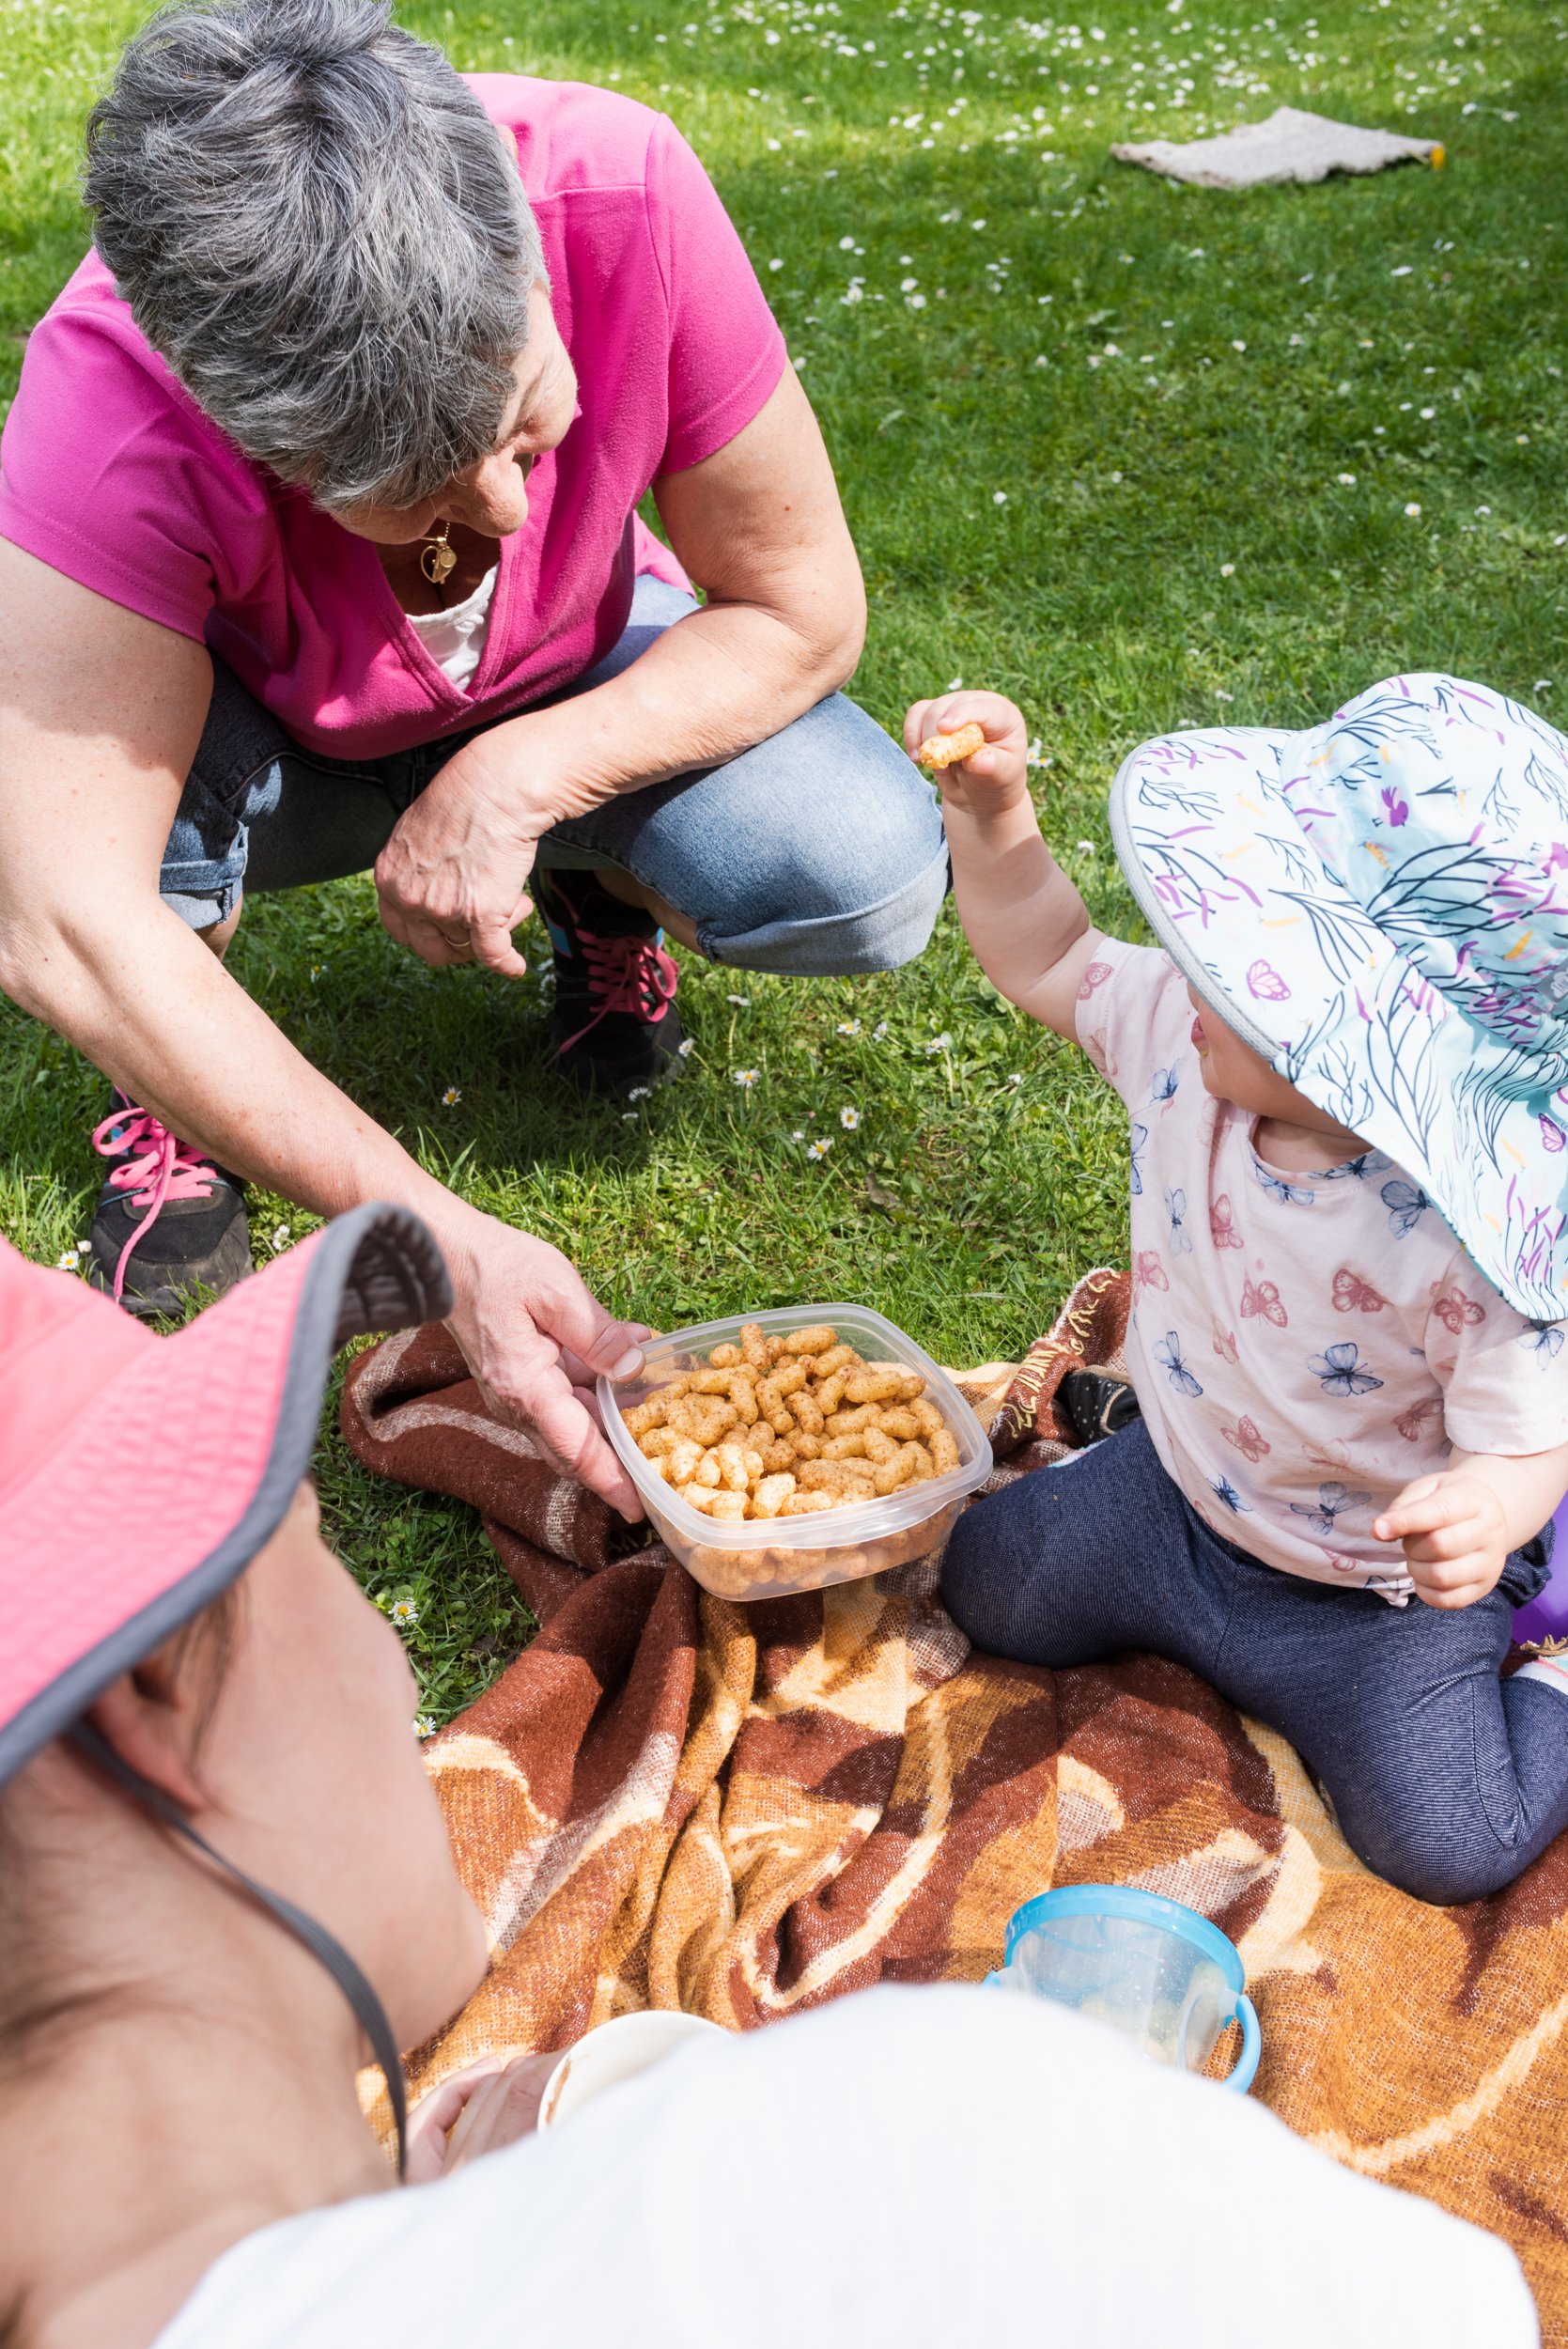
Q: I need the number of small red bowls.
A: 0